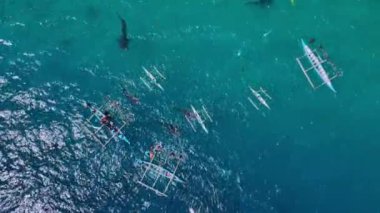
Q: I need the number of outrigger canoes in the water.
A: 6